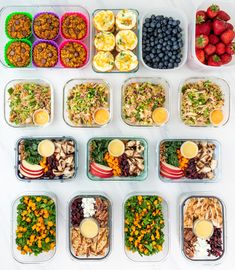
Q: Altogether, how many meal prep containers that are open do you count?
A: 15